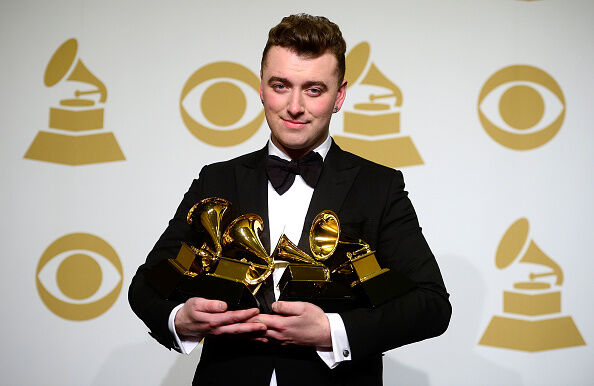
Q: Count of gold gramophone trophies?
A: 4